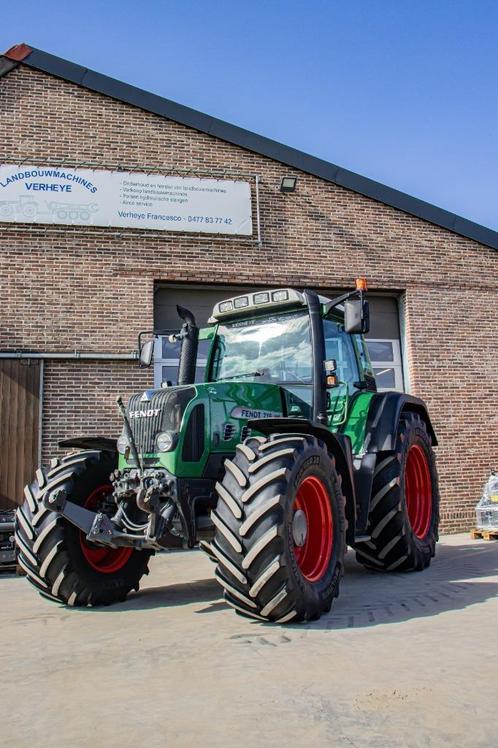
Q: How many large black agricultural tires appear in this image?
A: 3